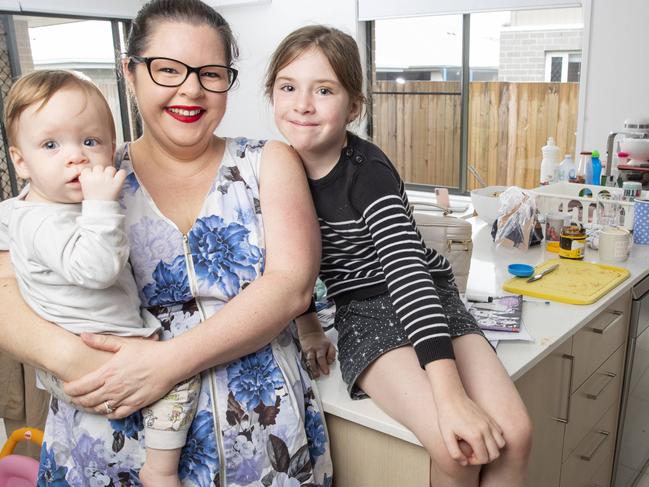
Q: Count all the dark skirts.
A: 1